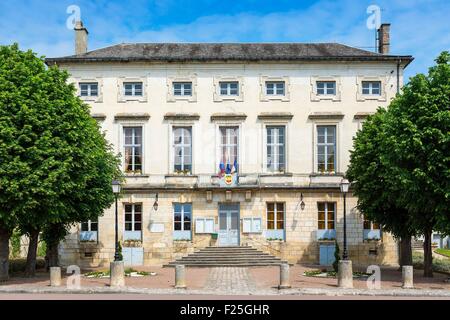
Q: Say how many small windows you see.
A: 7